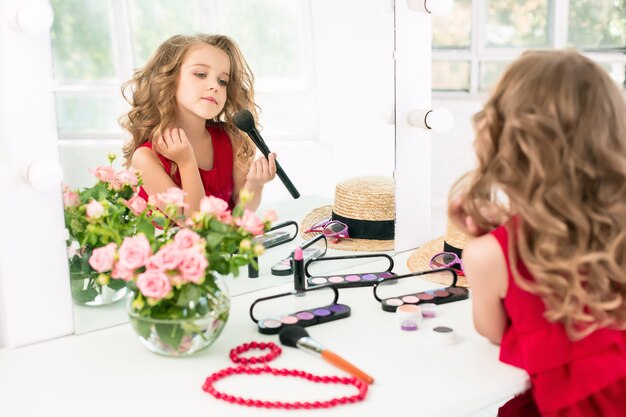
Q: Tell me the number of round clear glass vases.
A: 1